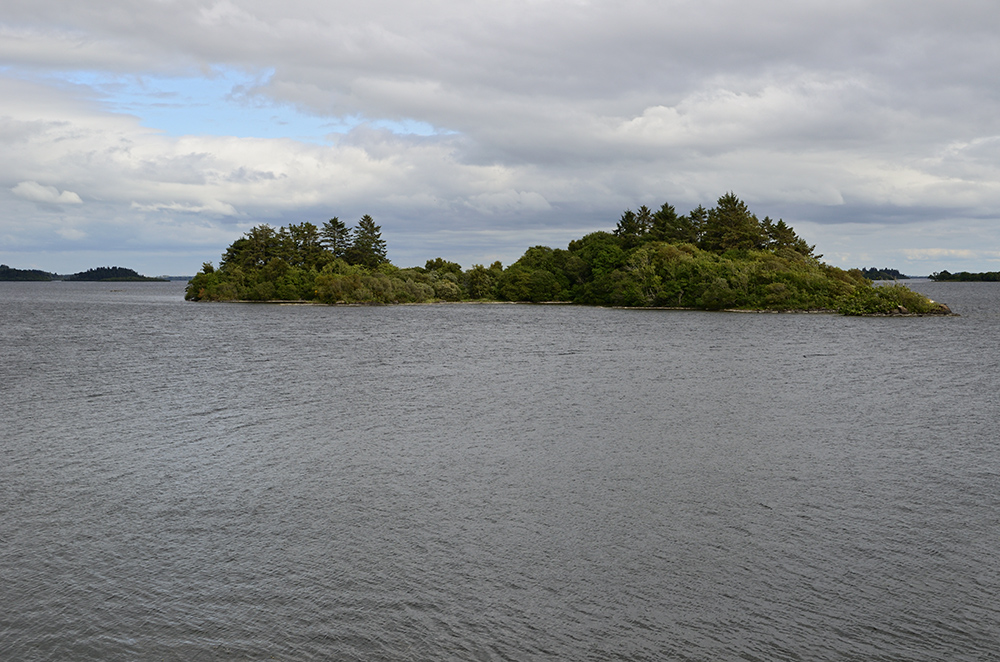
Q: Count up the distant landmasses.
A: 4